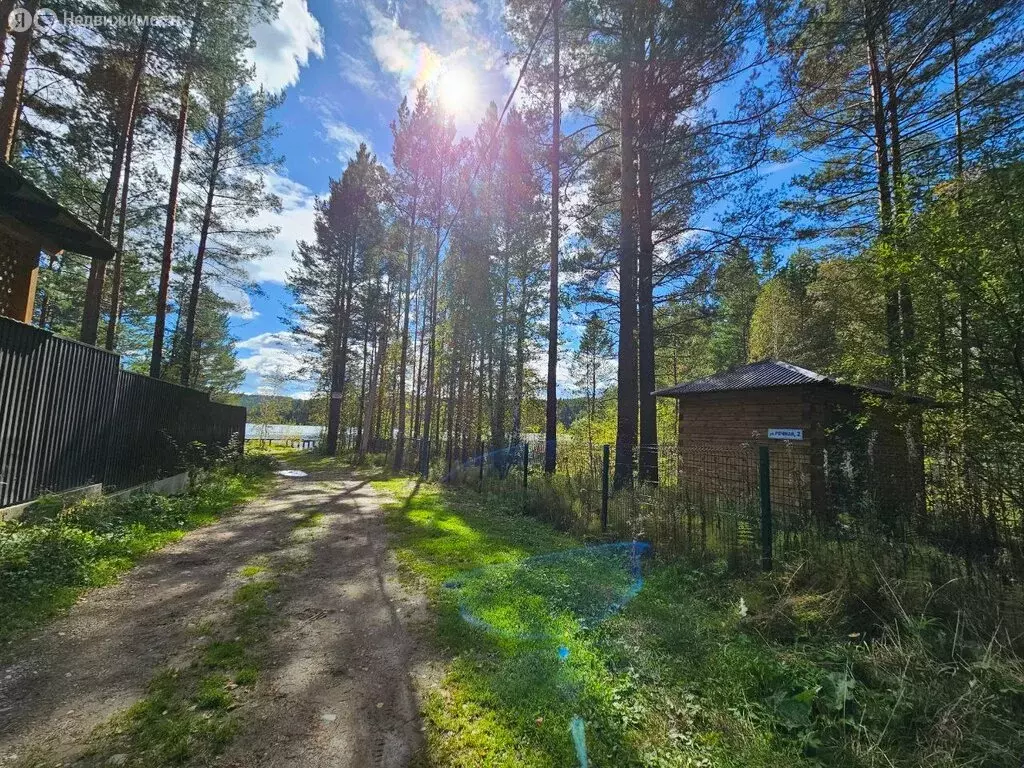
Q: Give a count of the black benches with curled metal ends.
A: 0